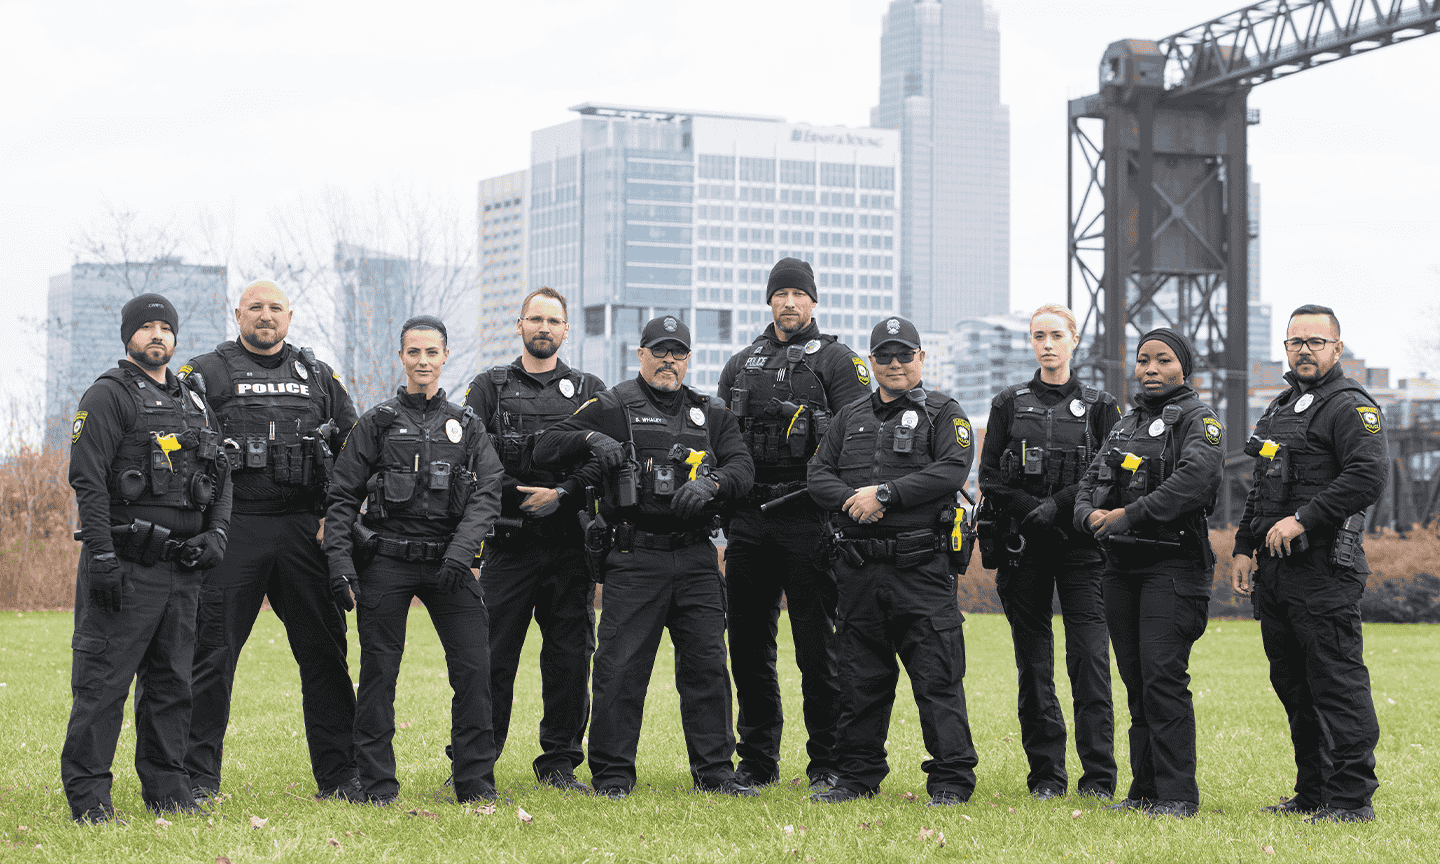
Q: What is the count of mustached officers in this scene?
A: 6